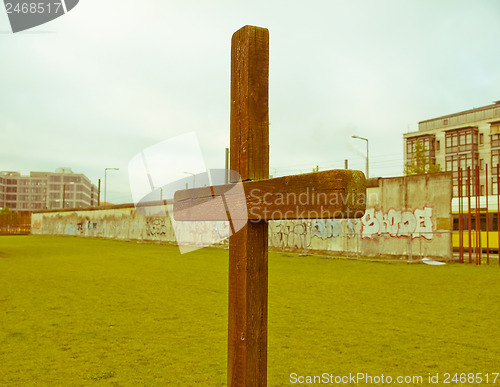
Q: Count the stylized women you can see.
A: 0